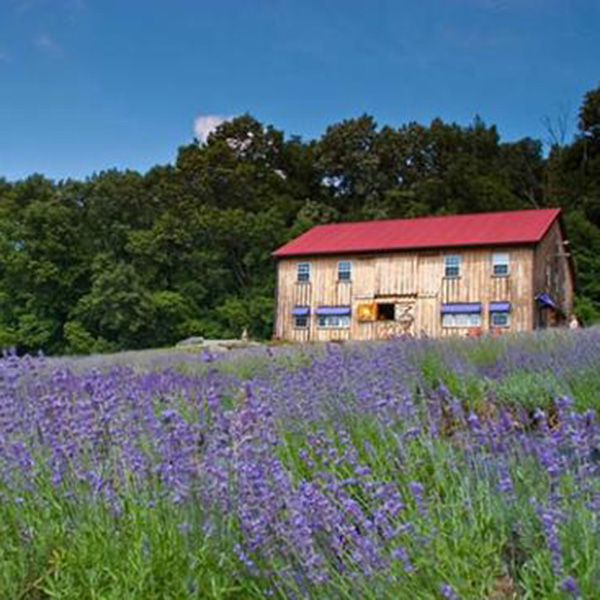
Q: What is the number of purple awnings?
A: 5